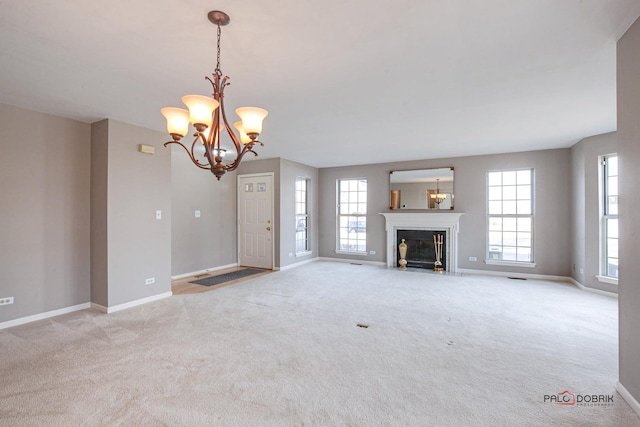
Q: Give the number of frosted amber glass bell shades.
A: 5